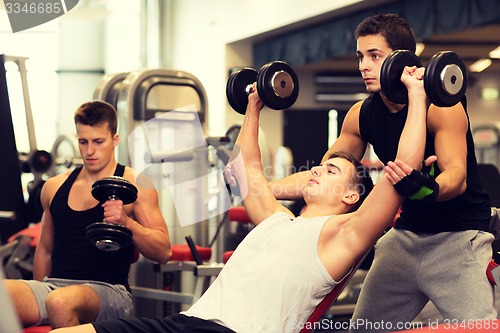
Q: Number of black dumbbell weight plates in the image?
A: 12